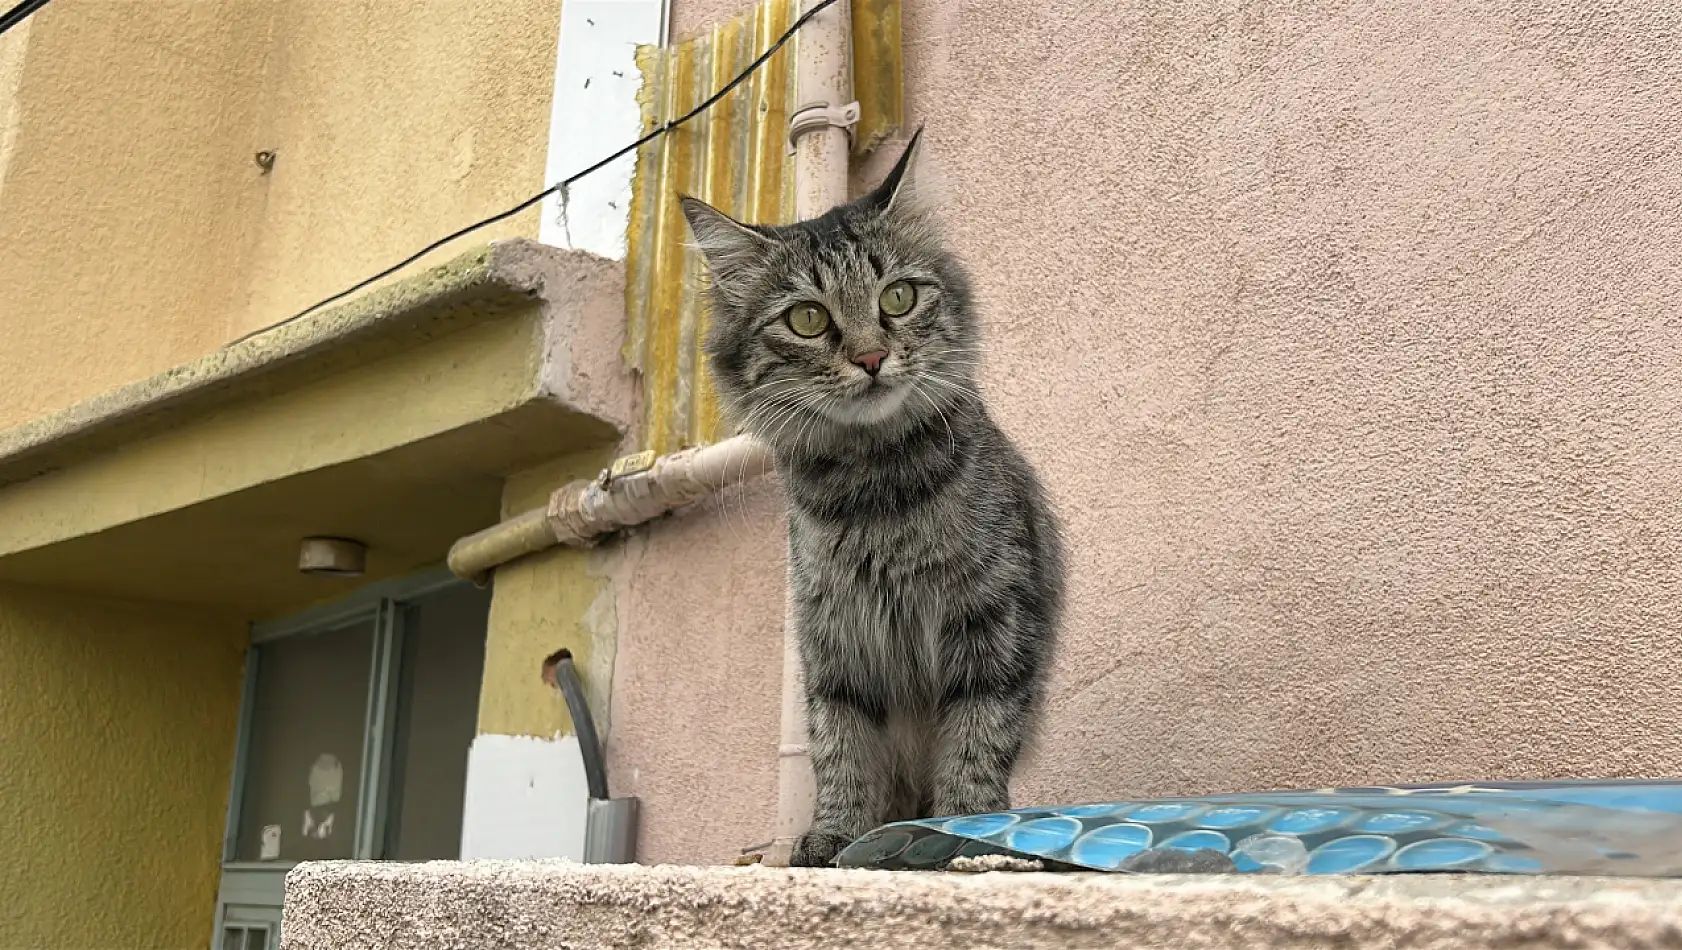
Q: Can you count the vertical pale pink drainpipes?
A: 1